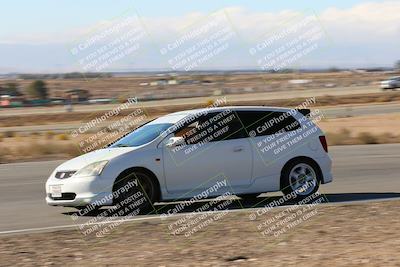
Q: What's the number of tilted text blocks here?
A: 9